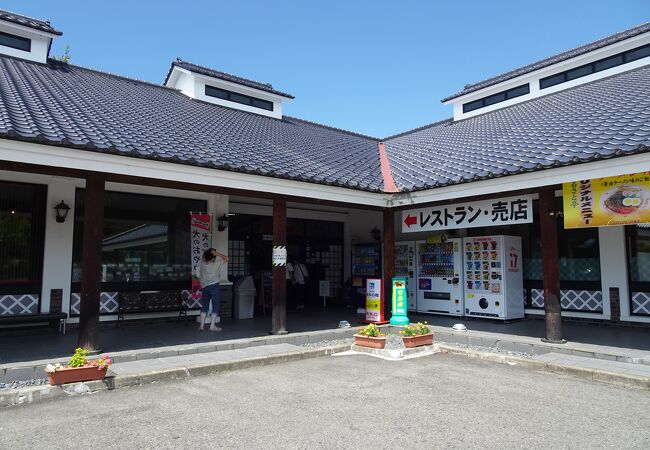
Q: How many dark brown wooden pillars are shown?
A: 4